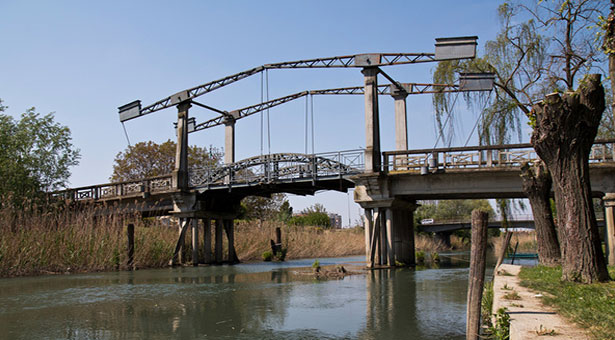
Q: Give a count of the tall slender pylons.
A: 4